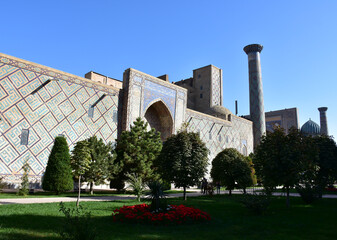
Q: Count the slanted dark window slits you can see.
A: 5